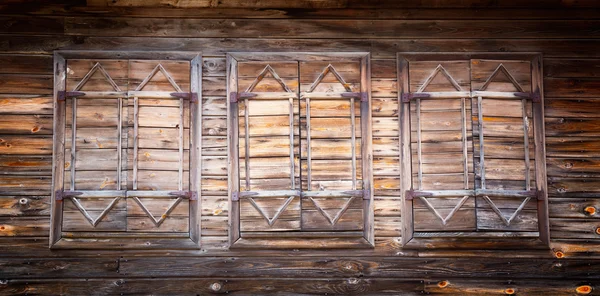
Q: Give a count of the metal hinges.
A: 12